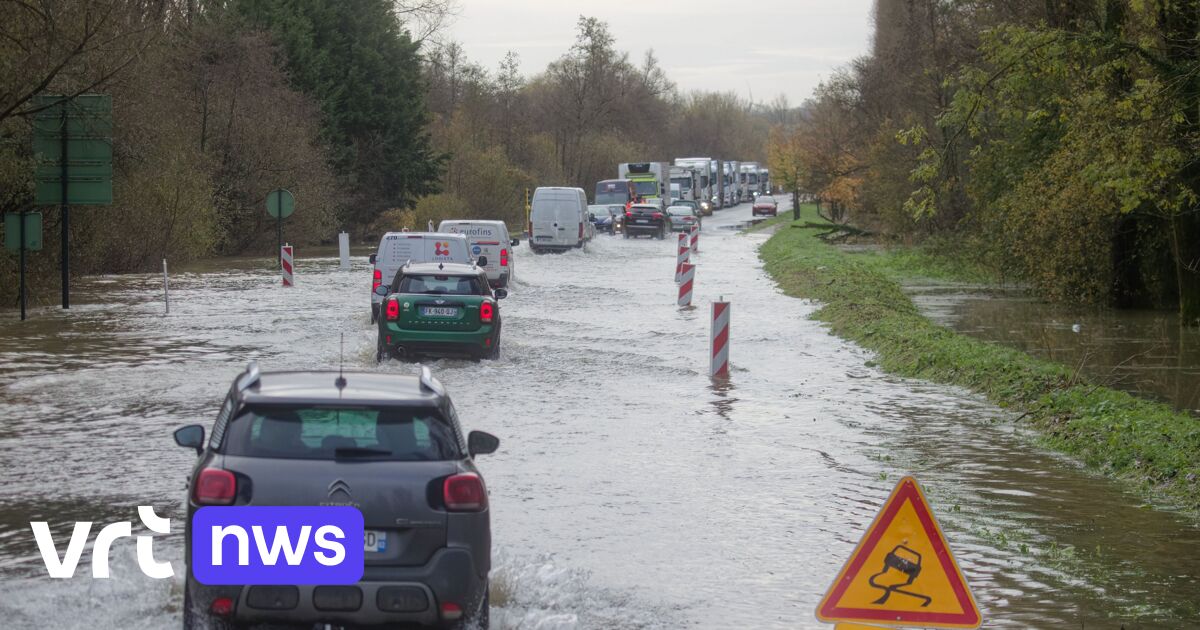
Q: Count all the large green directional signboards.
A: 1